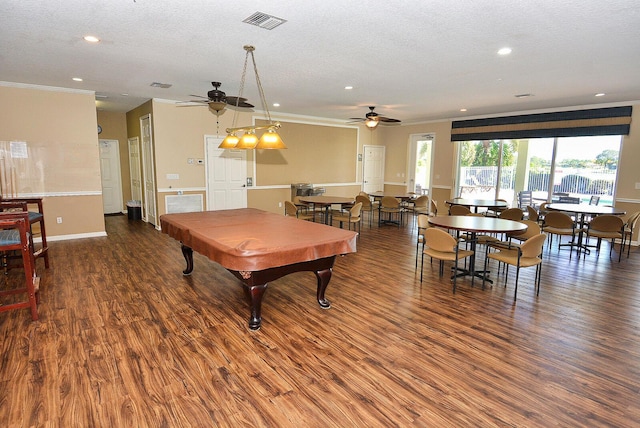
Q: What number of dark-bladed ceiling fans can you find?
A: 2